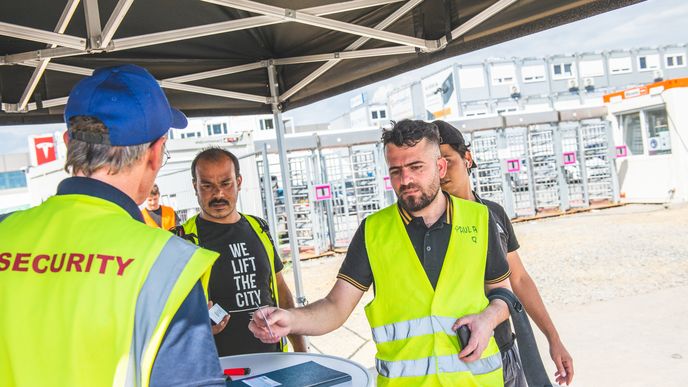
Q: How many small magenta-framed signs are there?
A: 5